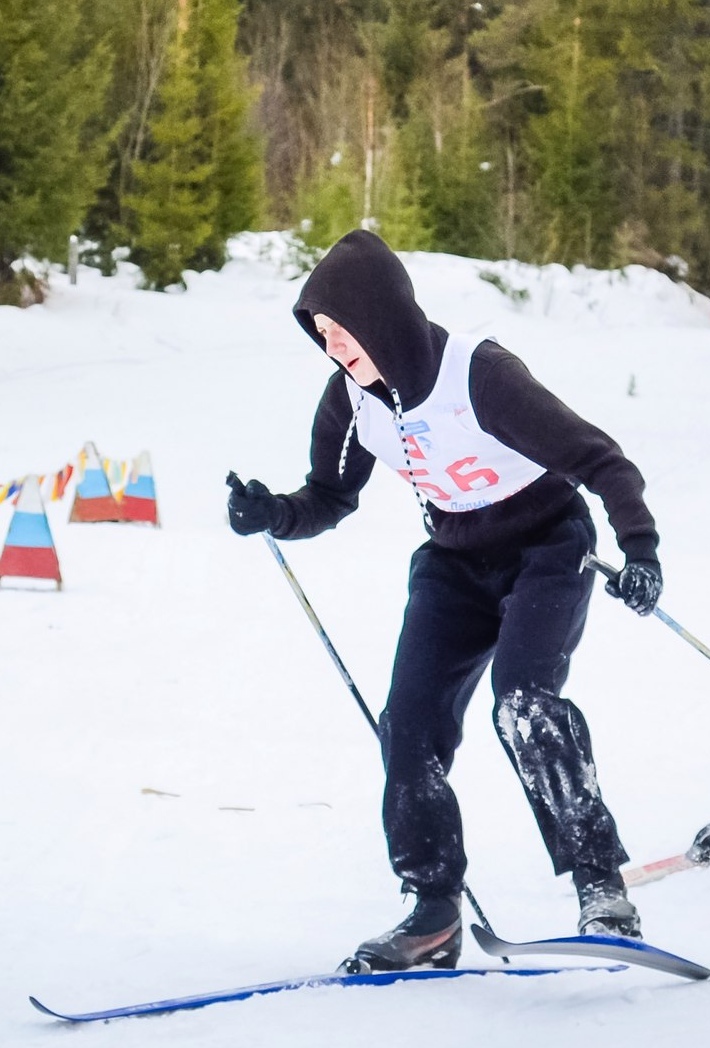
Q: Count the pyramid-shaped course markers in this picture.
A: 3